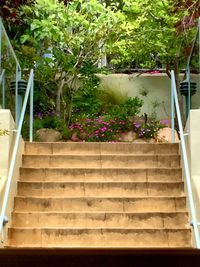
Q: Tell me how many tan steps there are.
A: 7